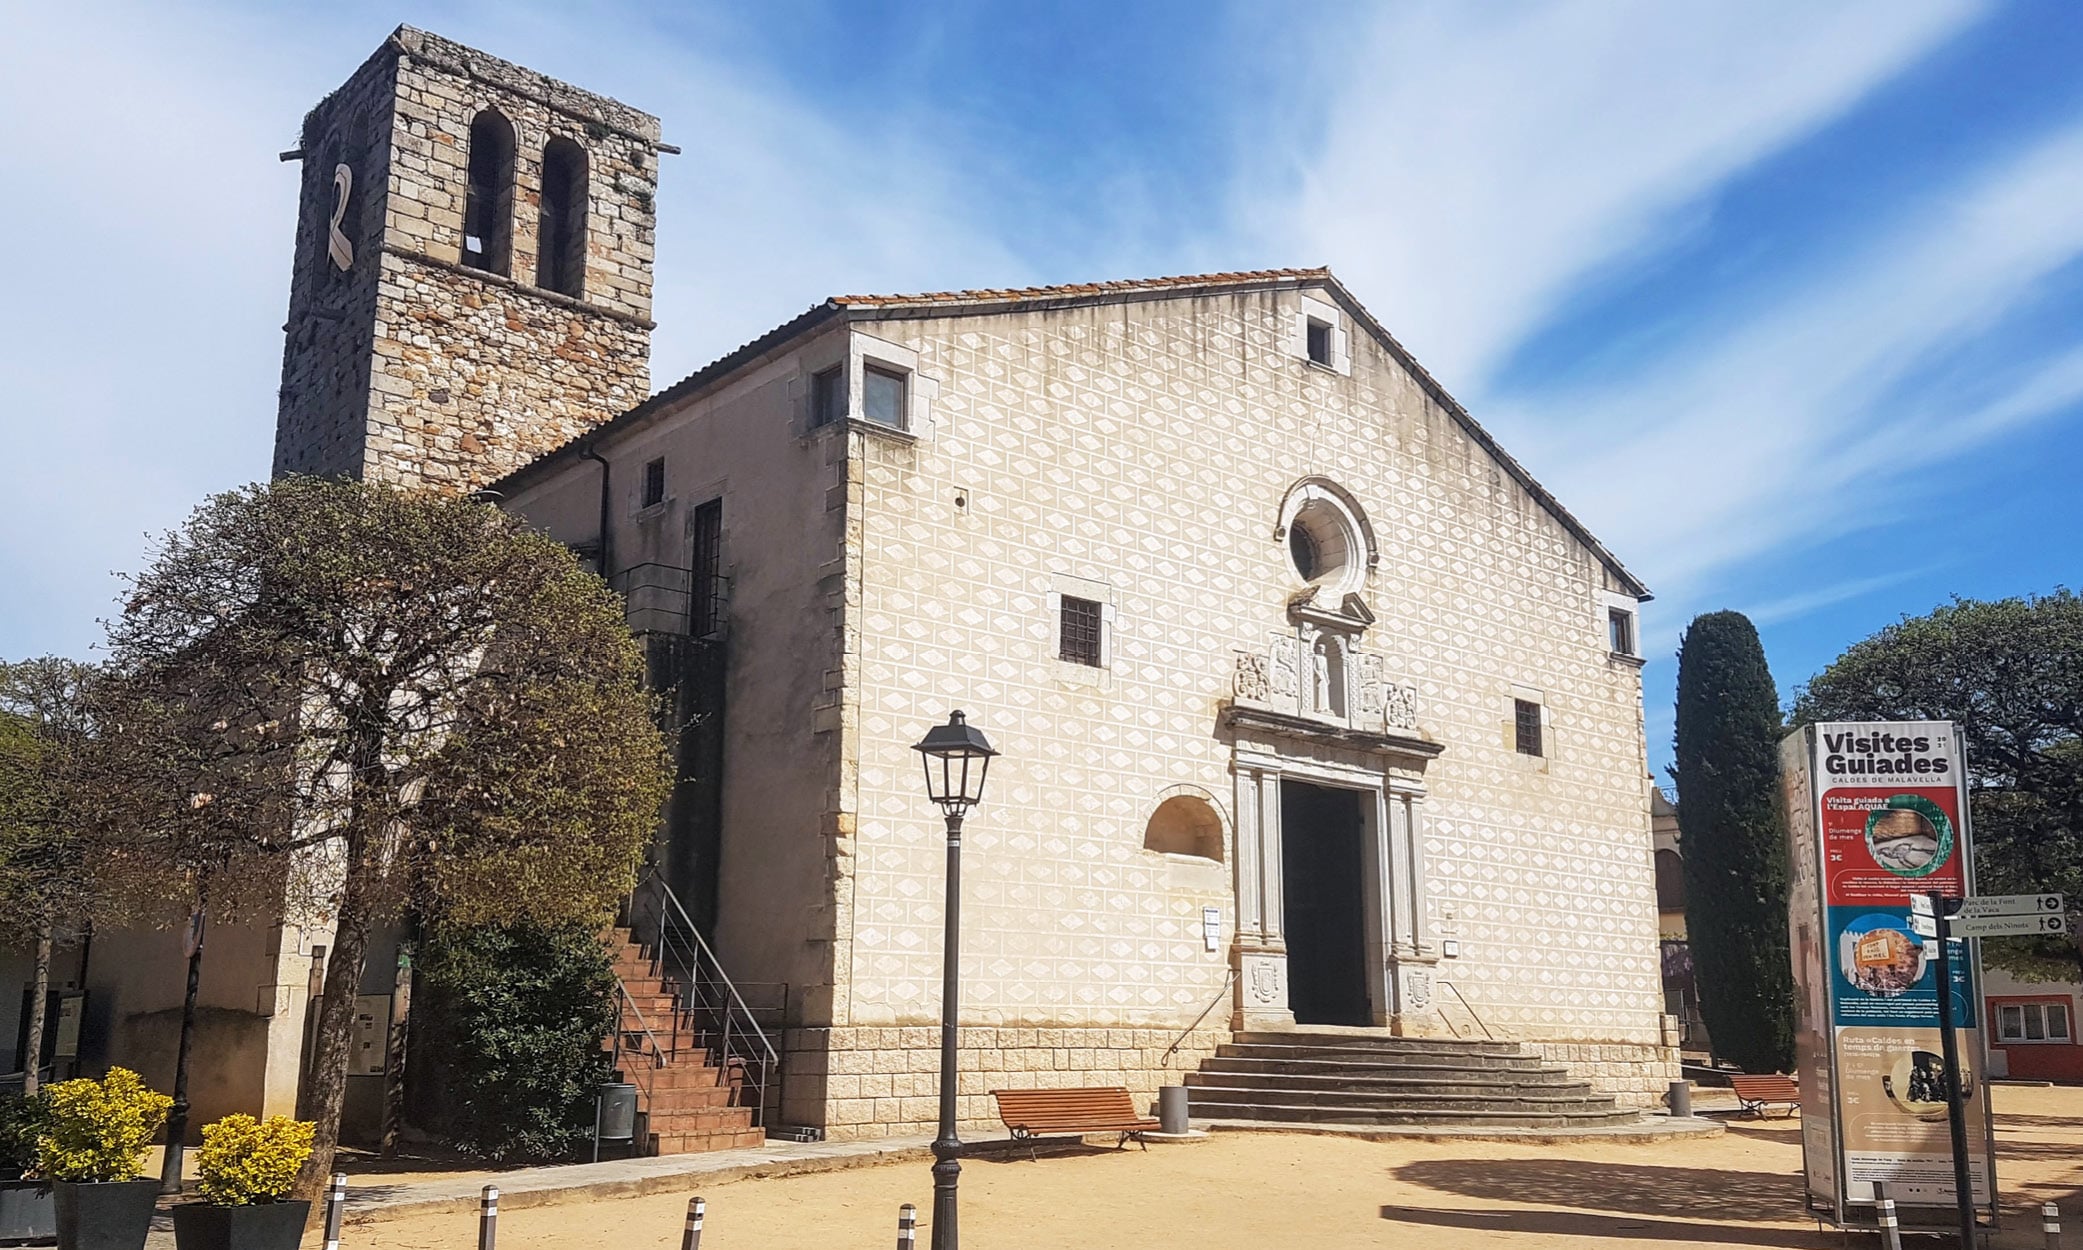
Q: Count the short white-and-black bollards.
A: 6